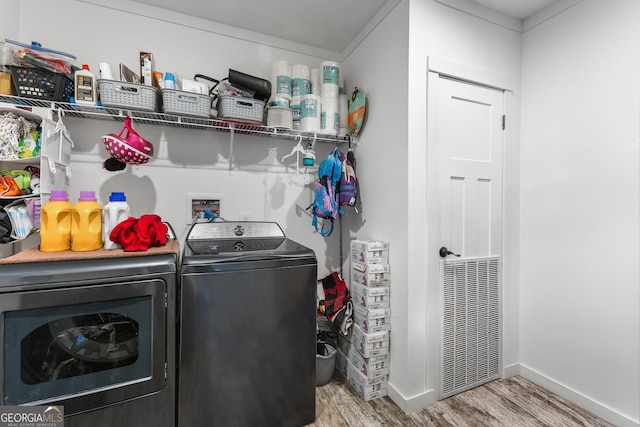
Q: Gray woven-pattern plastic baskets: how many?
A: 3